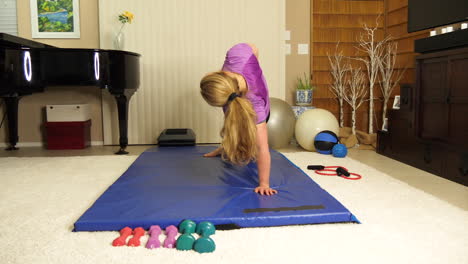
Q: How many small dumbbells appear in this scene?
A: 6